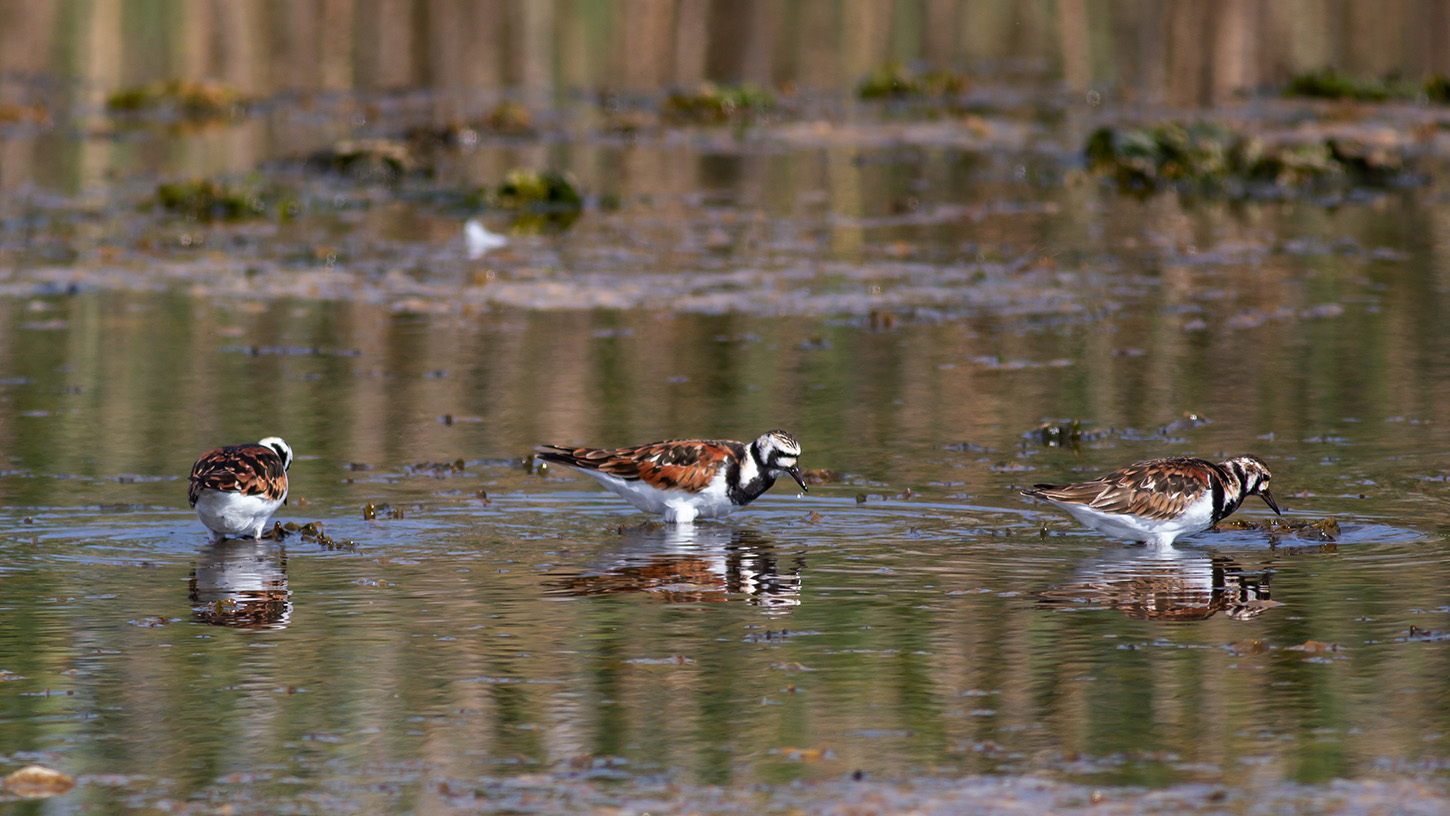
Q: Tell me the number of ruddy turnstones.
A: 3